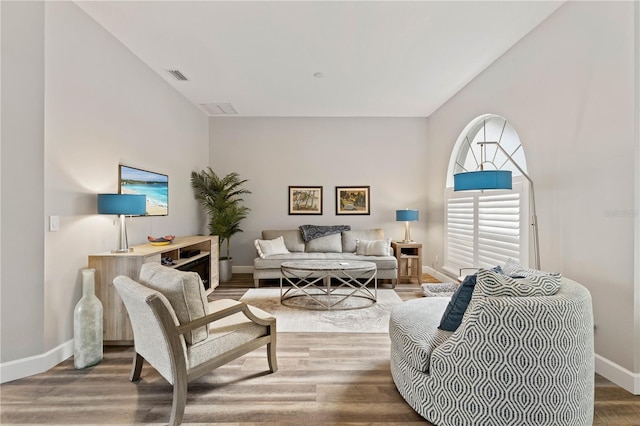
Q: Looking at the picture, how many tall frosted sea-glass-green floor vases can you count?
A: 1